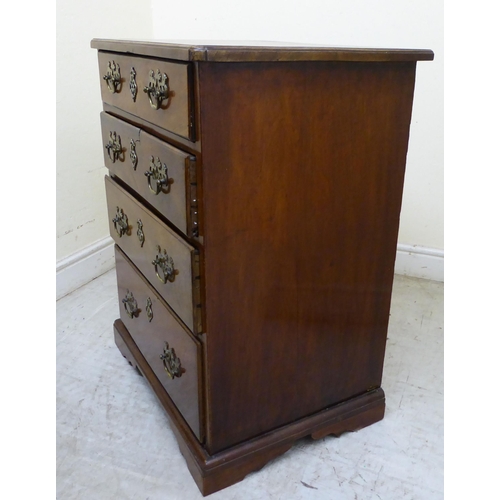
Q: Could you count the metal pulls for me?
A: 8